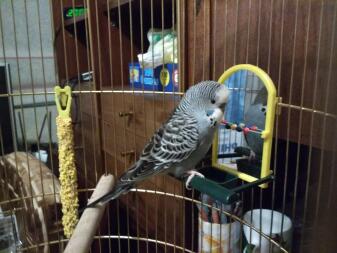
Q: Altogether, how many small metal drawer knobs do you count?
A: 2